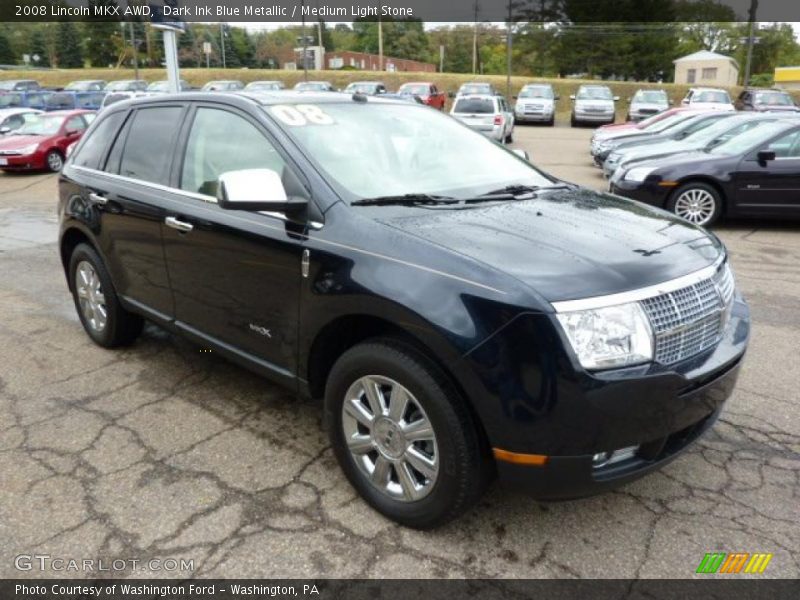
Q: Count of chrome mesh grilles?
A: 1